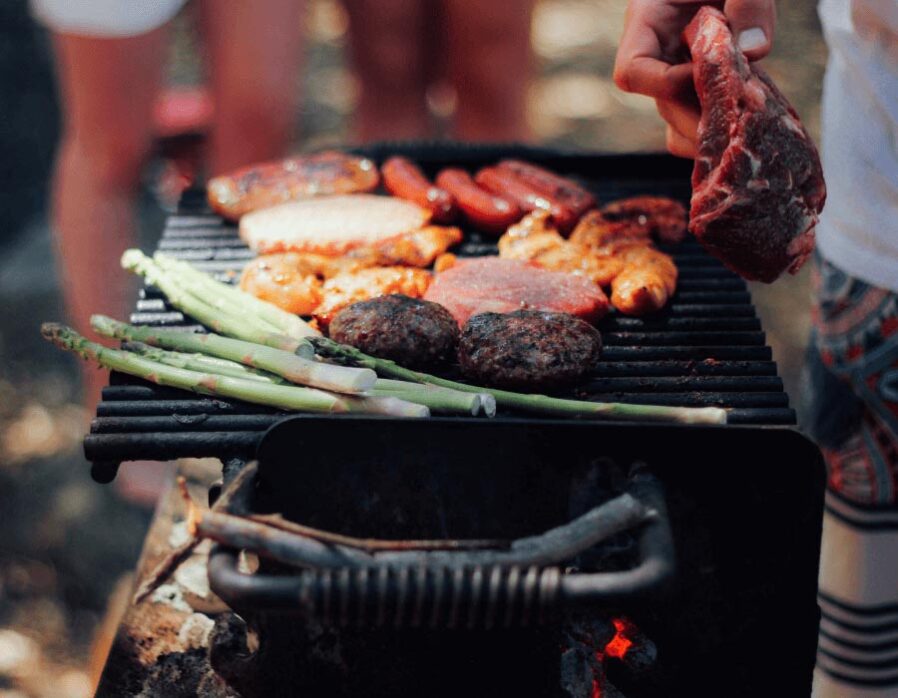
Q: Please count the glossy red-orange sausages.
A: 4